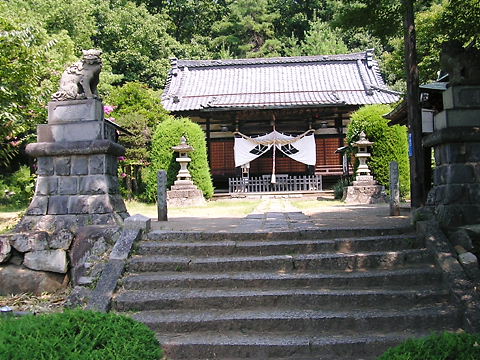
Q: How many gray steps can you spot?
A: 7